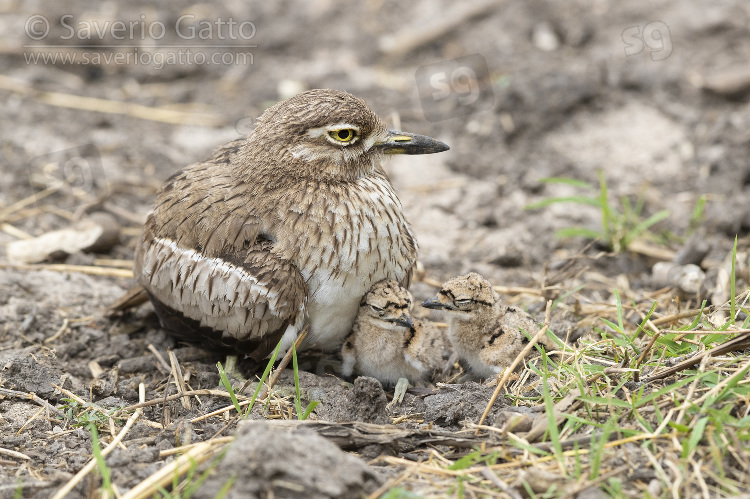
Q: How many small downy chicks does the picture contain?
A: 2